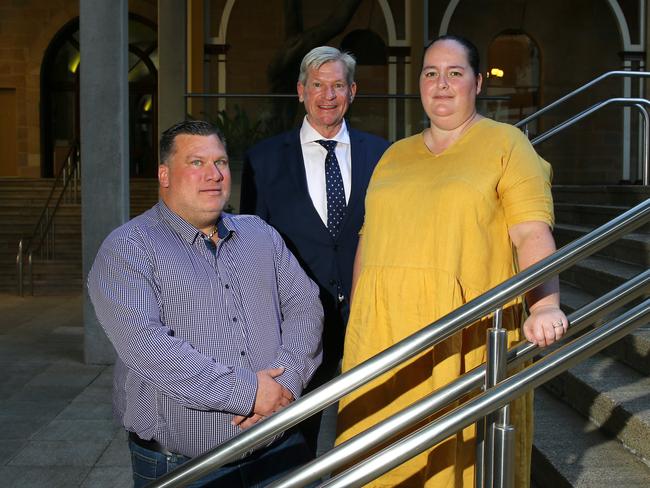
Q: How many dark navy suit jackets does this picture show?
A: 1